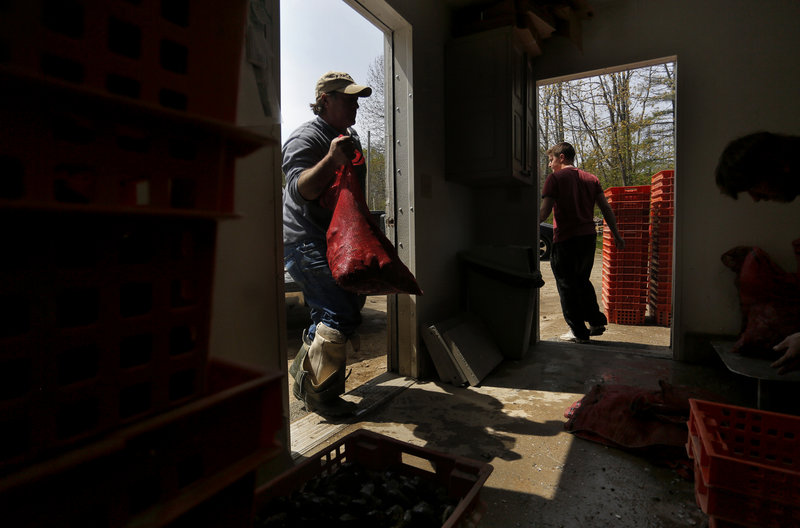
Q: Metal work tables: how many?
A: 1